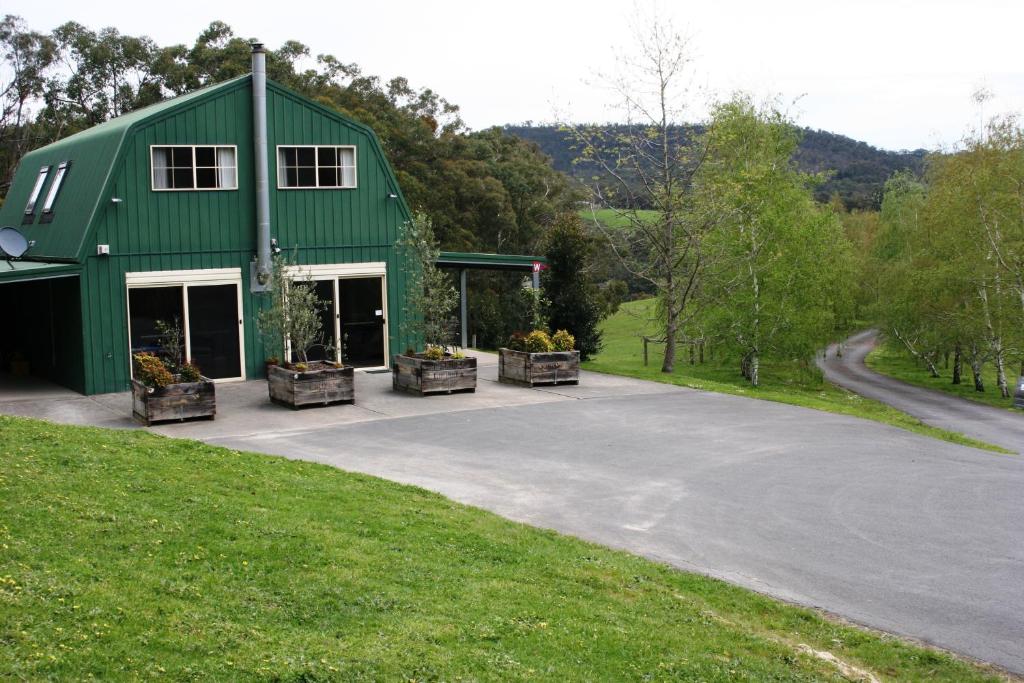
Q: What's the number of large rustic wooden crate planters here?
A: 4